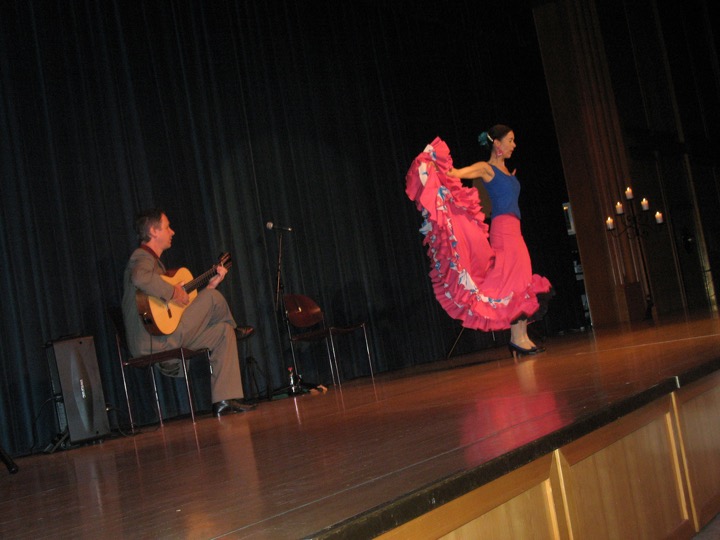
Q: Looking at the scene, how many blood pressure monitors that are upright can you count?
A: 0